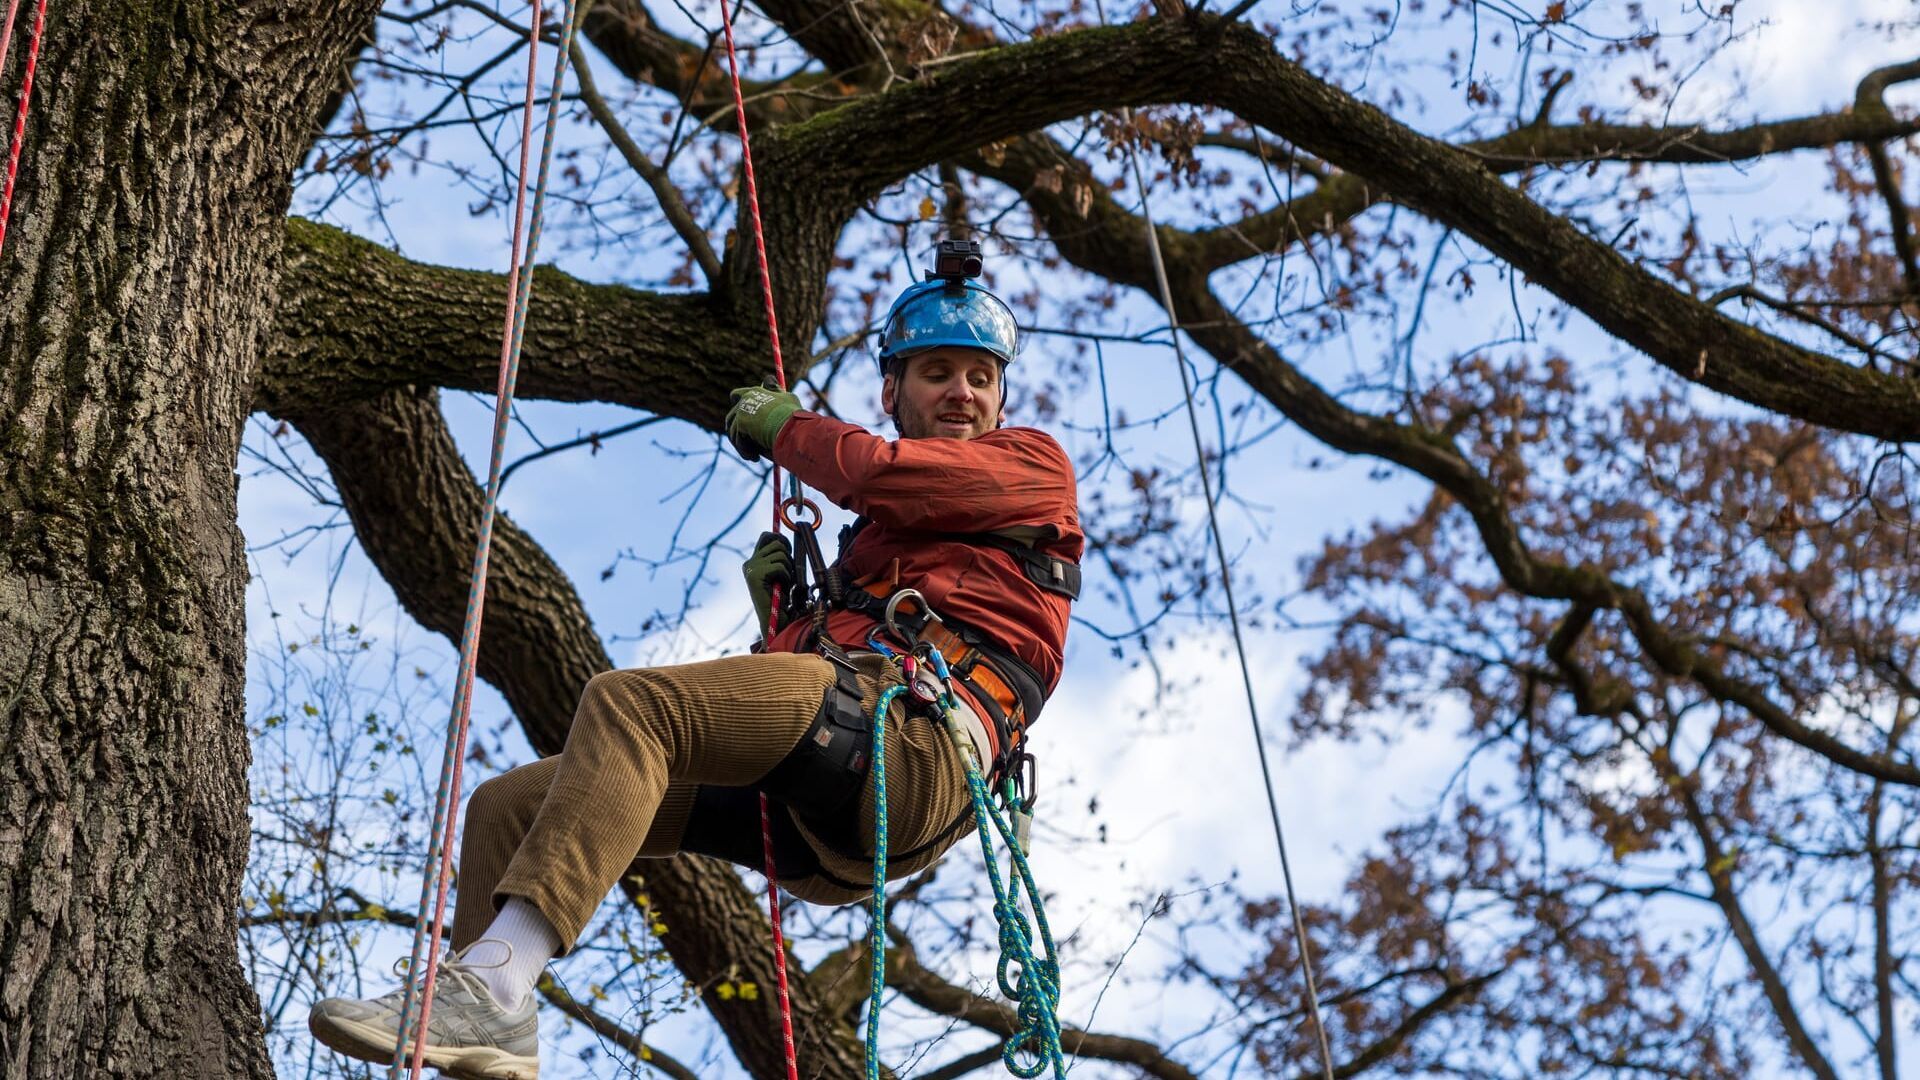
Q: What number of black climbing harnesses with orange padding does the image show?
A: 1